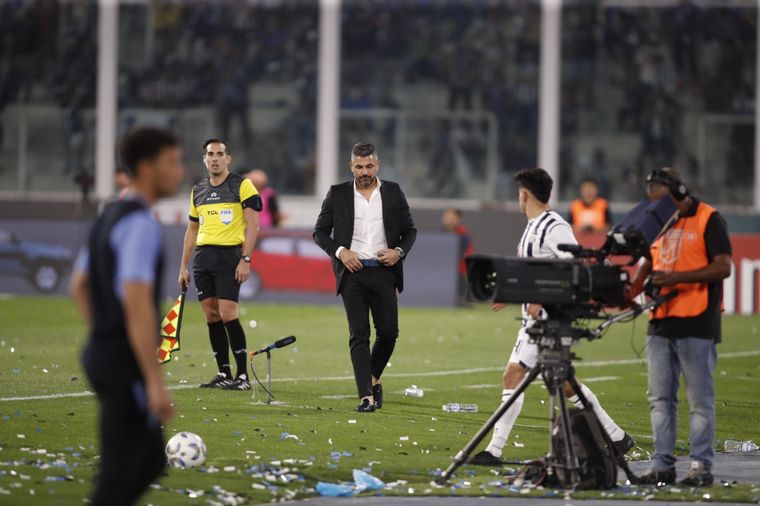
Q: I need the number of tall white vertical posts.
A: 3